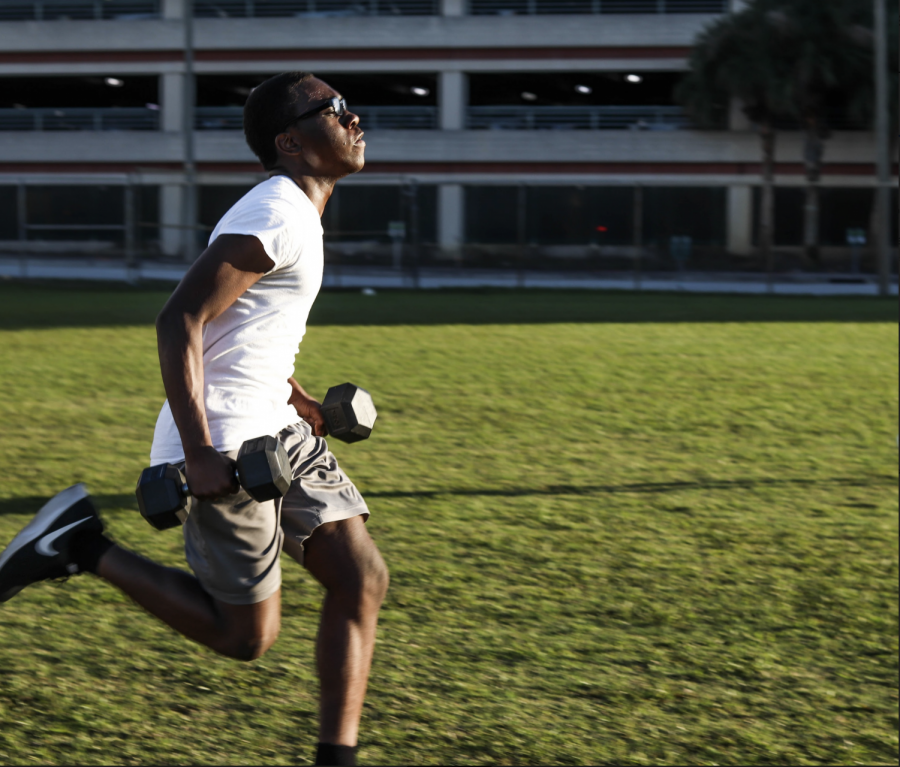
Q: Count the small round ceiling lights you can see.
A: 5